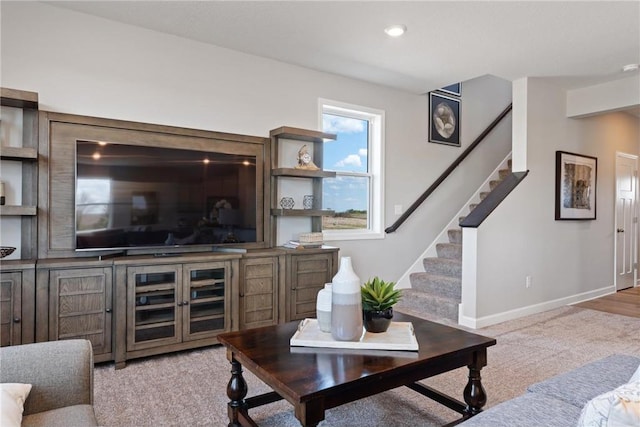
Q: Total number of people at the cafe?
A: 0